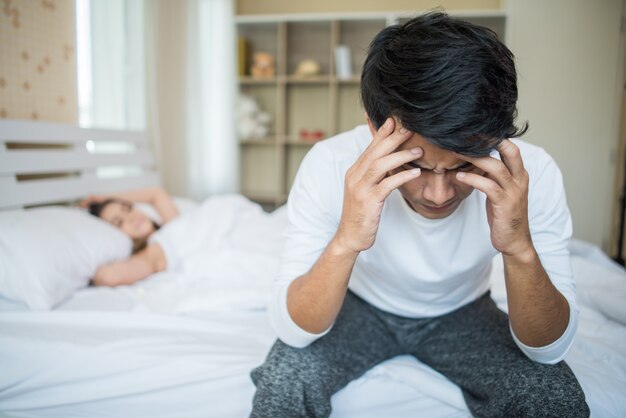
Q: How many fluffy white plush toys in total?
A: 1